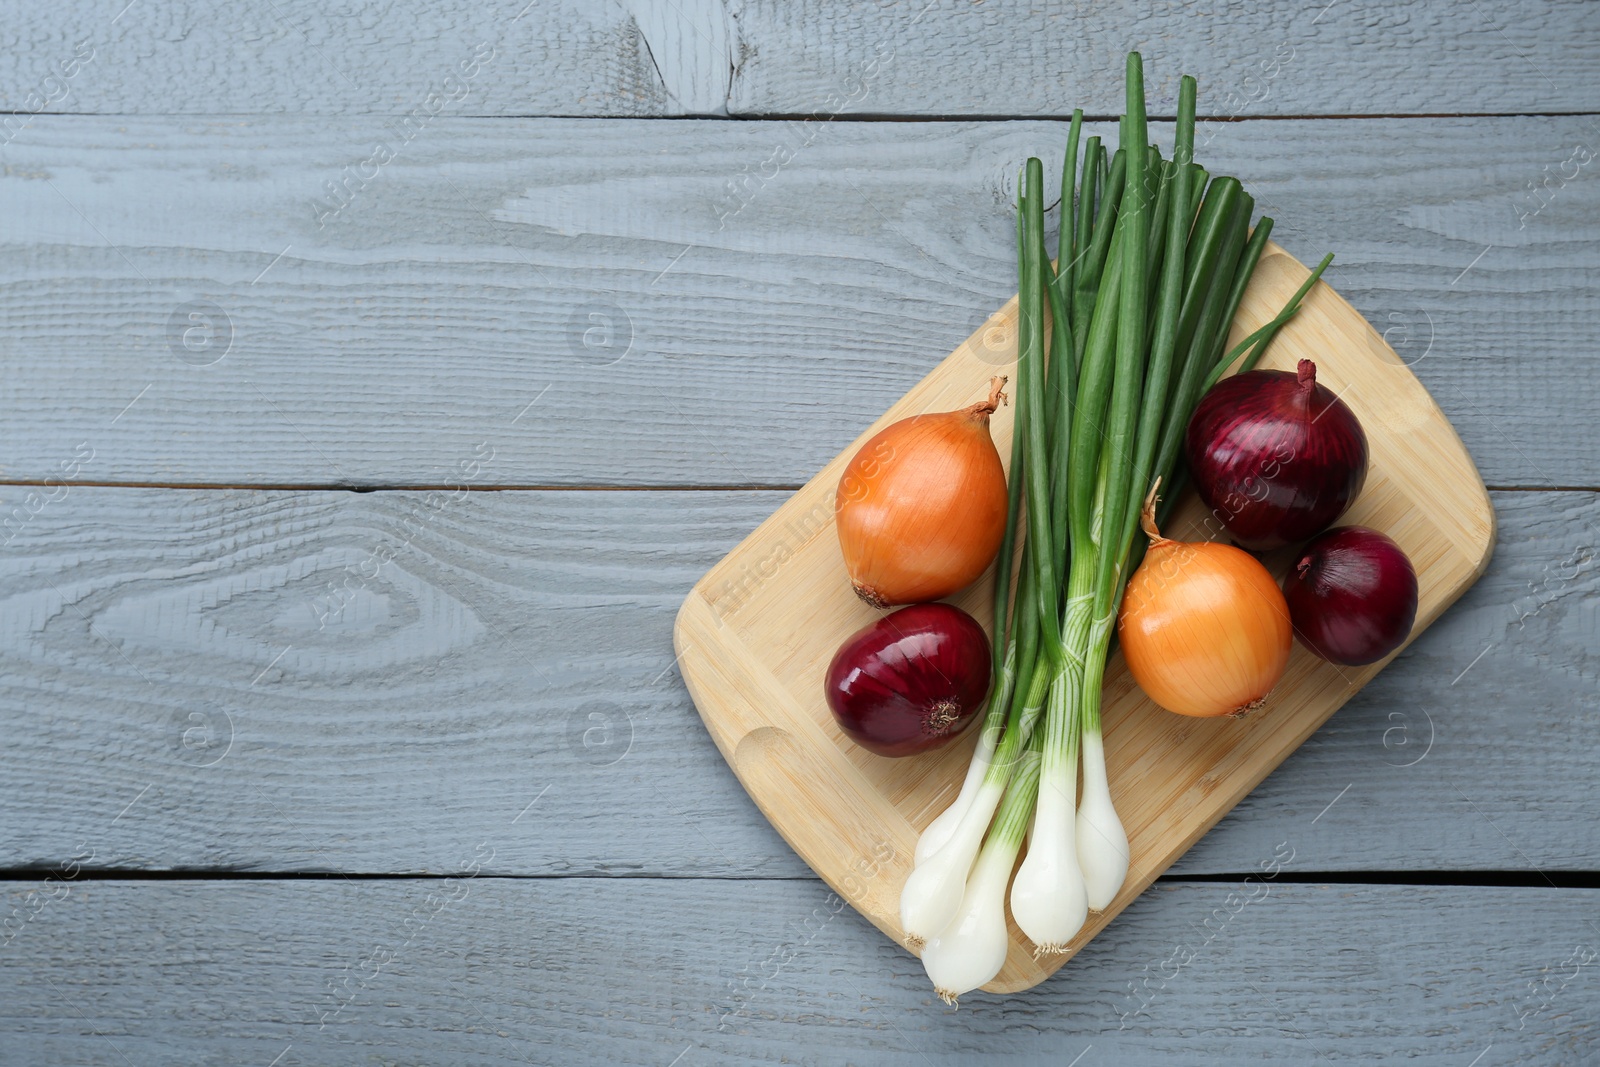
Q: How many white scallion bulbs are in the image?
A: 5